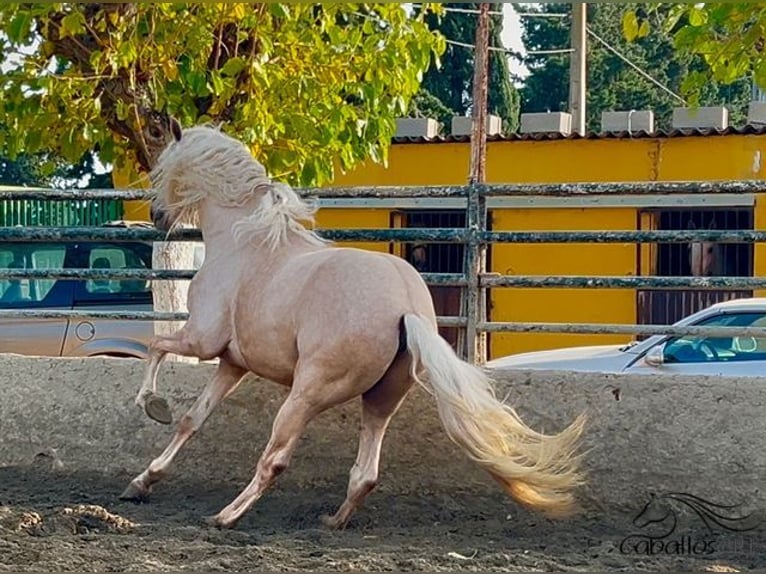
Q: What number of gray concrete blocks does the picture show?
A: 6